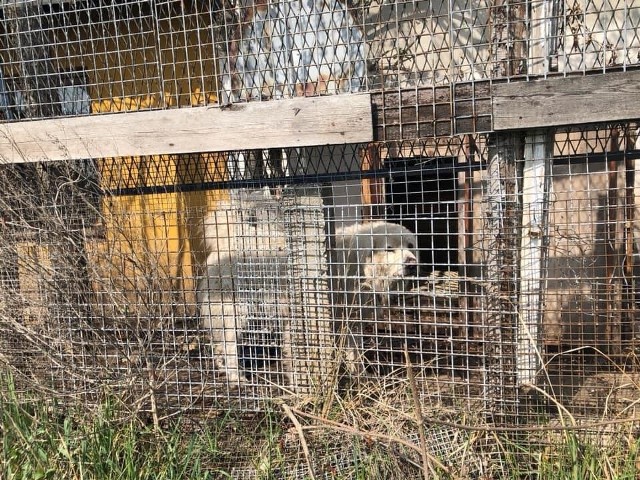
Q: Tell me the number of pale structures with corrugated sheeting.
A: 1